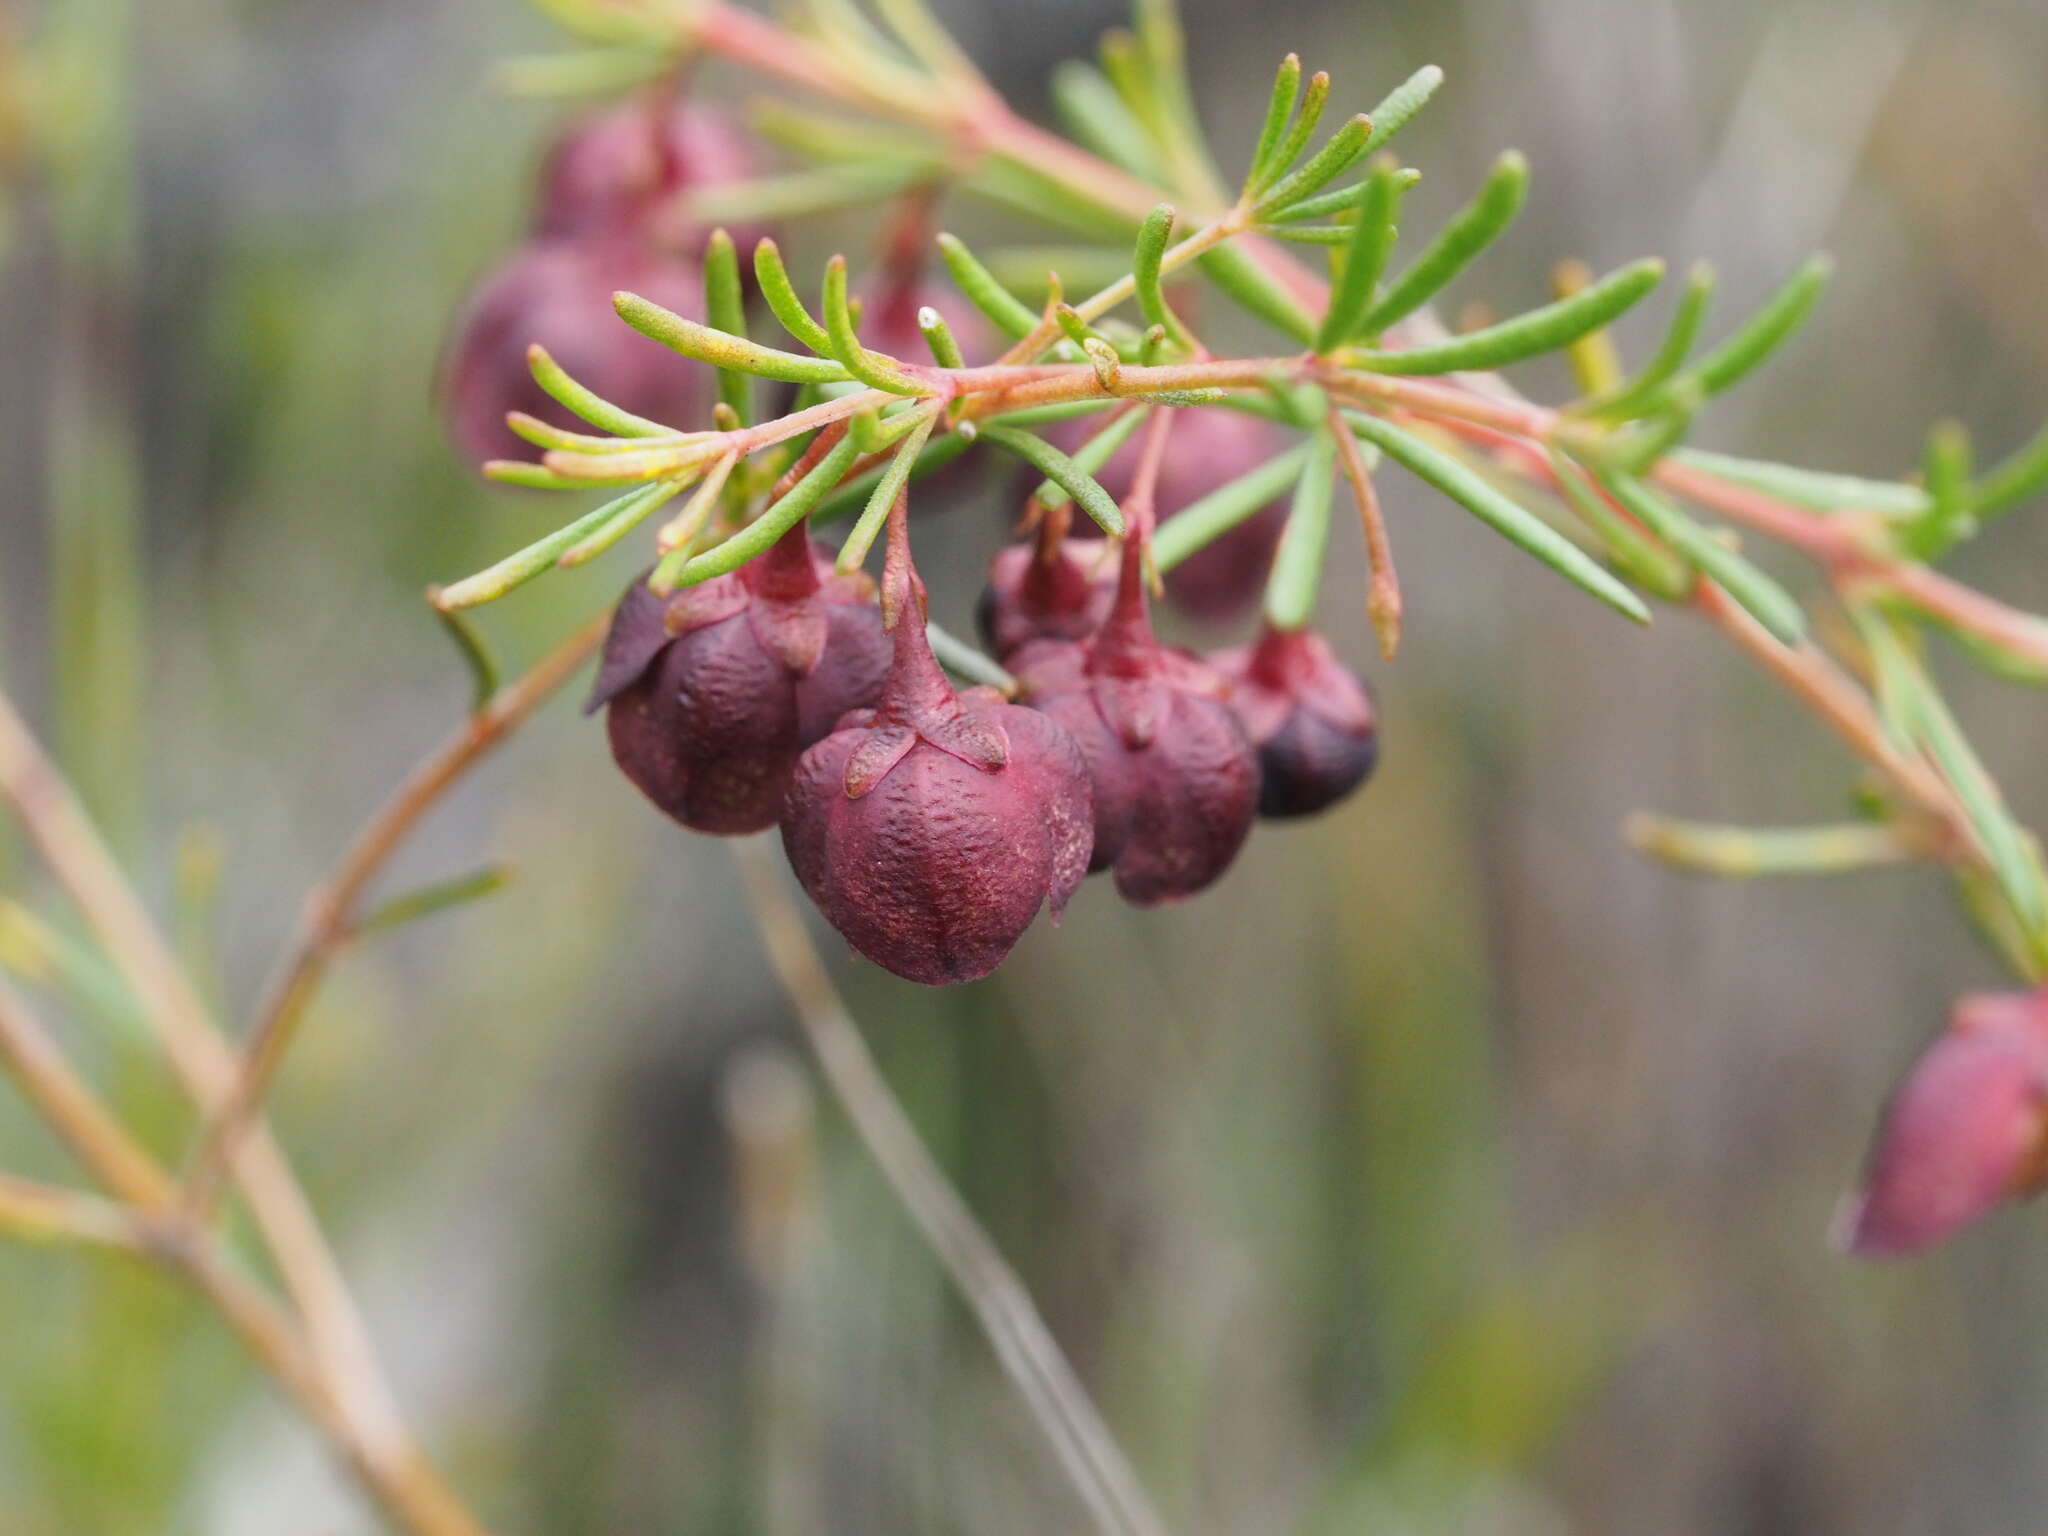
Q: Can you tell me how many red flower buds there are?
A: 10